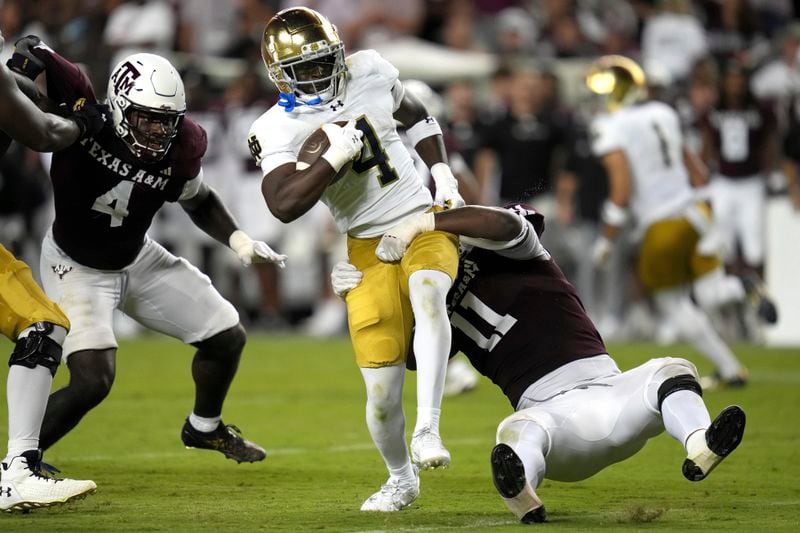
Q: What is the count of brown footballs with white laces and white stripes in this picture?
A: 1